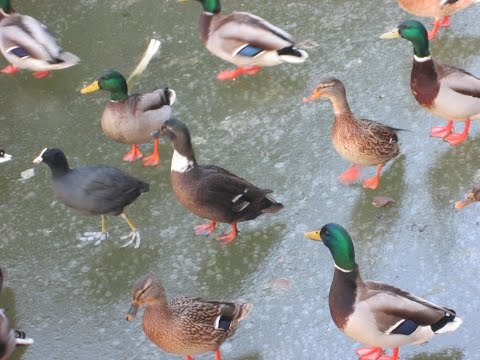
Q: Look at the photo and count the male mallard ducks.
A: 5